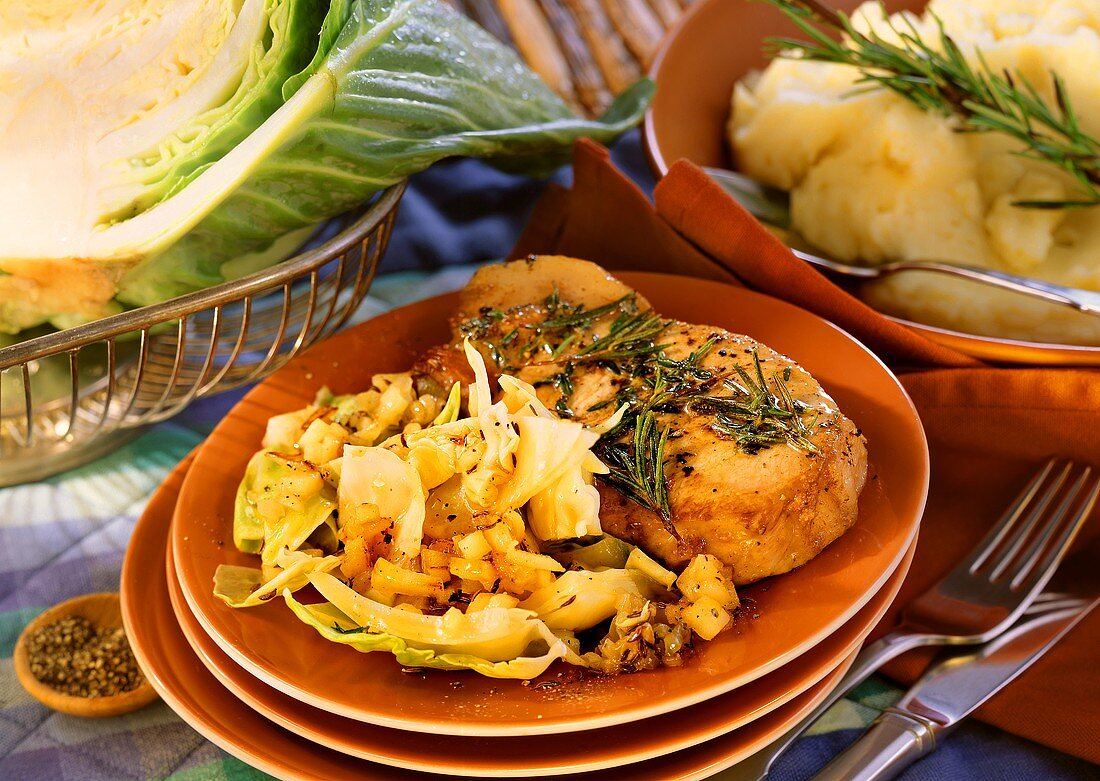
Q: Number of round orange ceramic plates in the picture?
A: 3